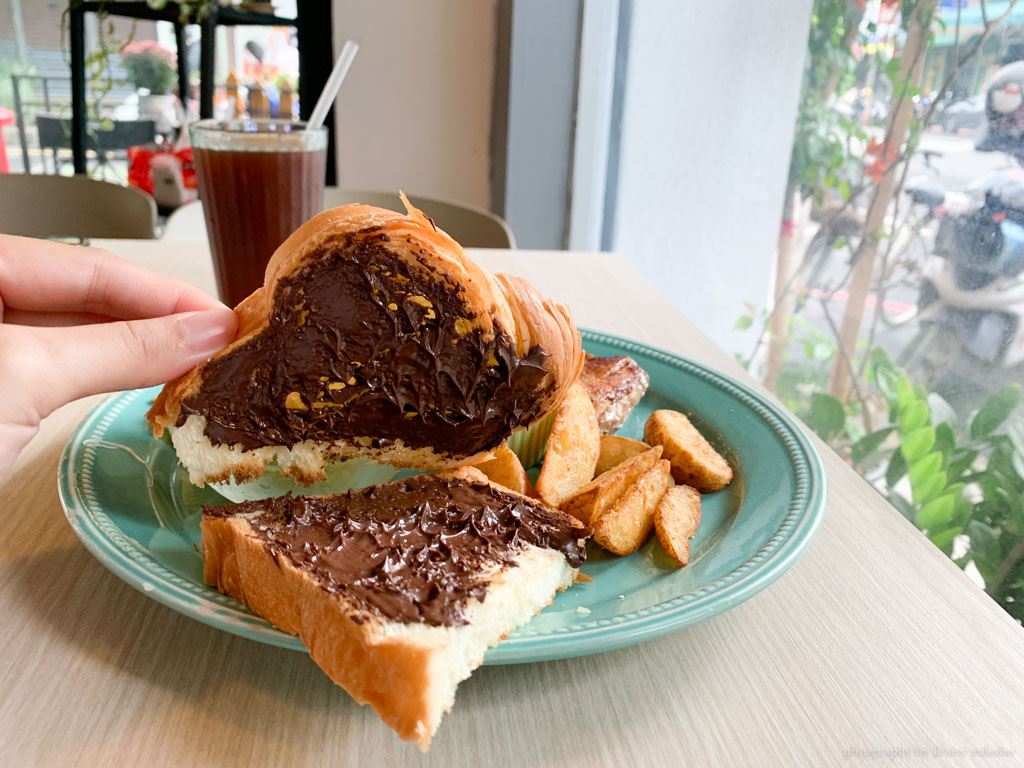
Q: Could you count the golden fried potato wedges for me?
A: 7